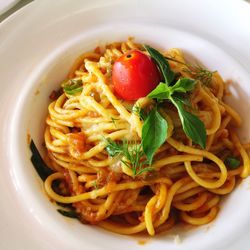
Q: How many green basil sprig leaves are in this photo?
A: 5